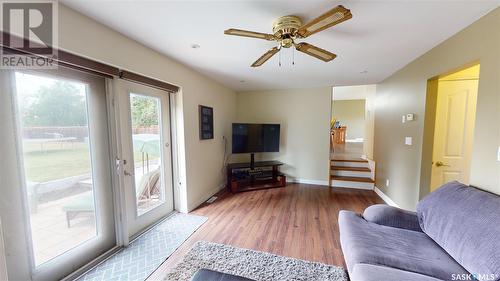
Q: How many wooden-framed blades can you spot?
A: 4